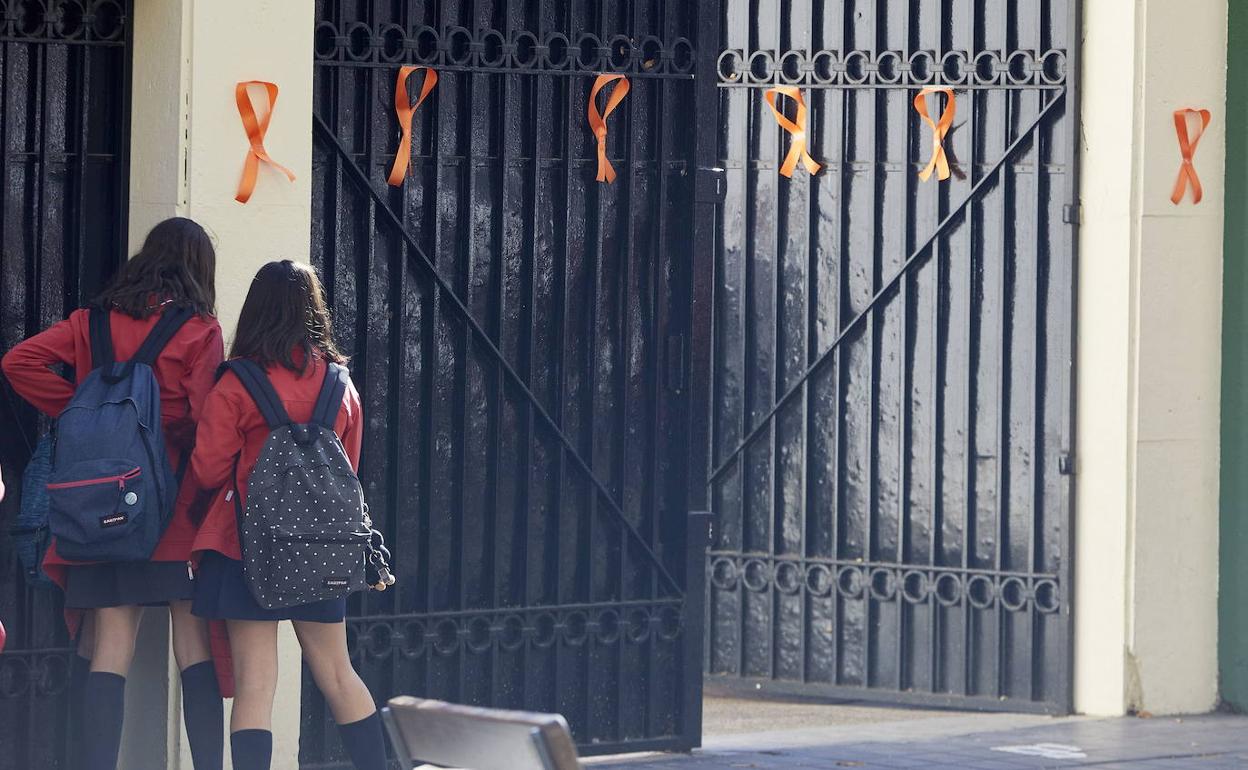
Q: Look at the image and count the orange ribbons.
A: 6